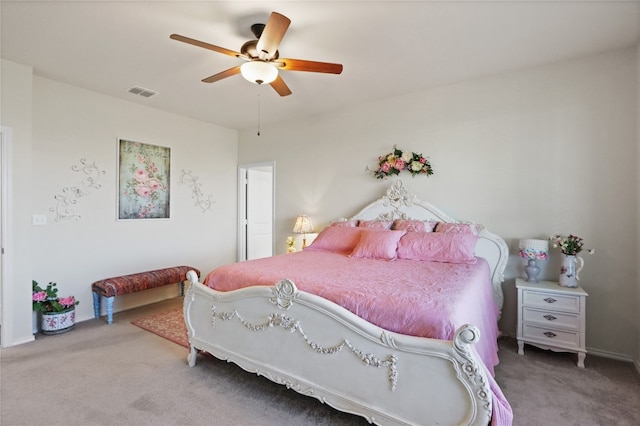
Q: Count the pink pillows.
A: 7